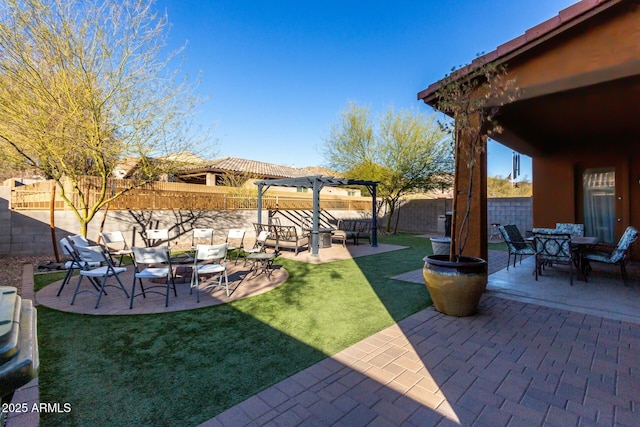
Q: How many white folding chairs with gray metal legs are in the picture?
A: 10